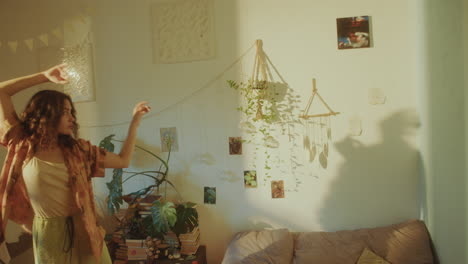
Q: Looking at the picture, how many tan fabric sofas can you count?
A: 1